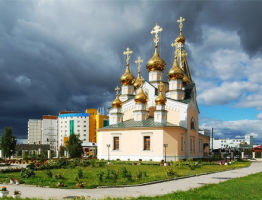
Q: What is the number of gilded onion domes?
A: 9